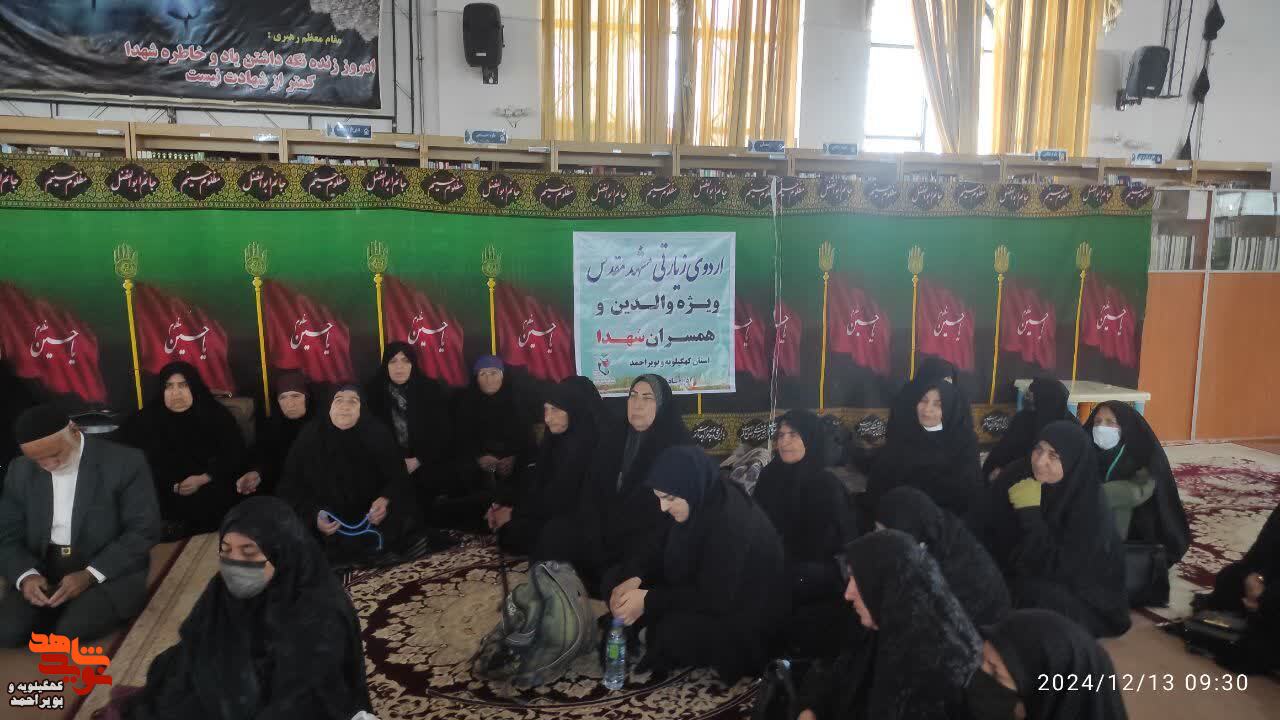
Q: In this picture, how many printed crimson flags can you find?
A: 11